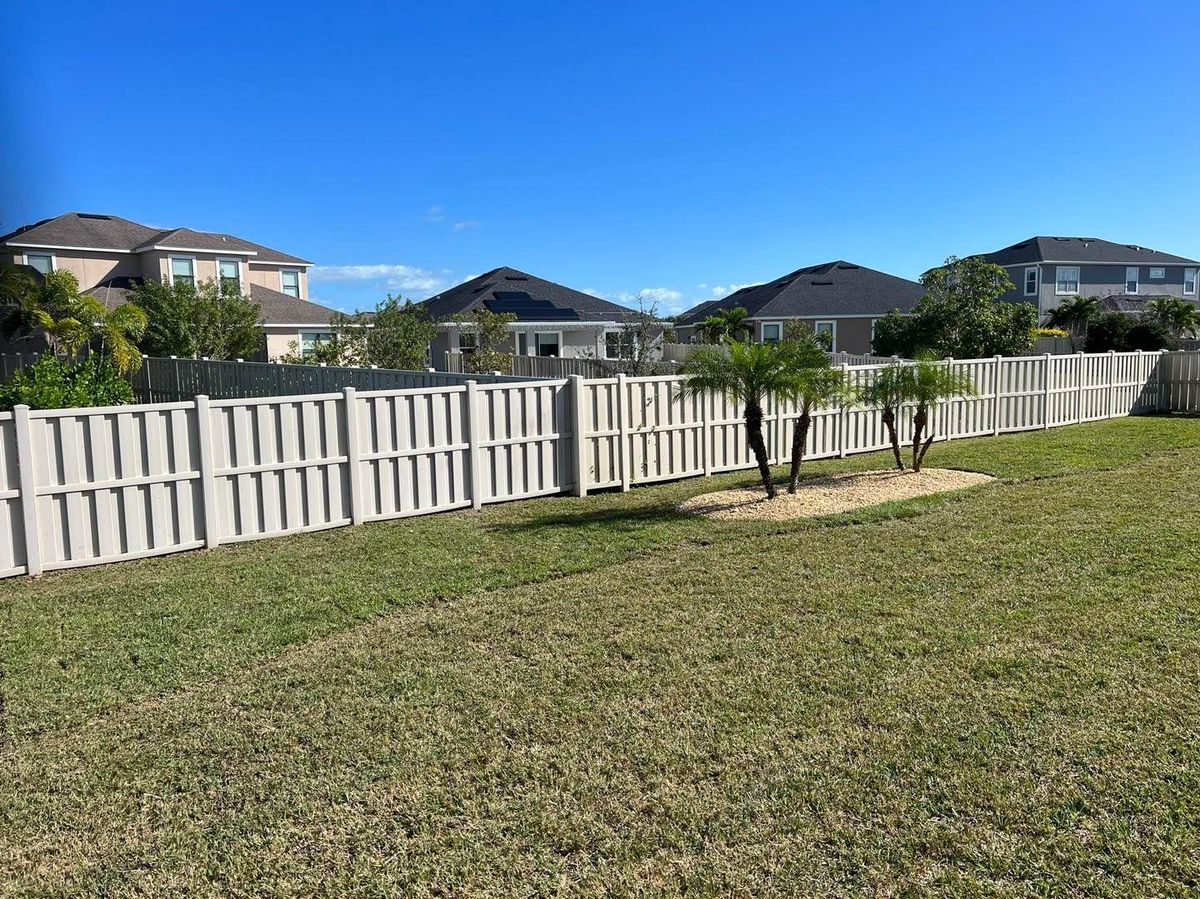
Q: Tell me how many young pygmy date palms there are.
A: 4